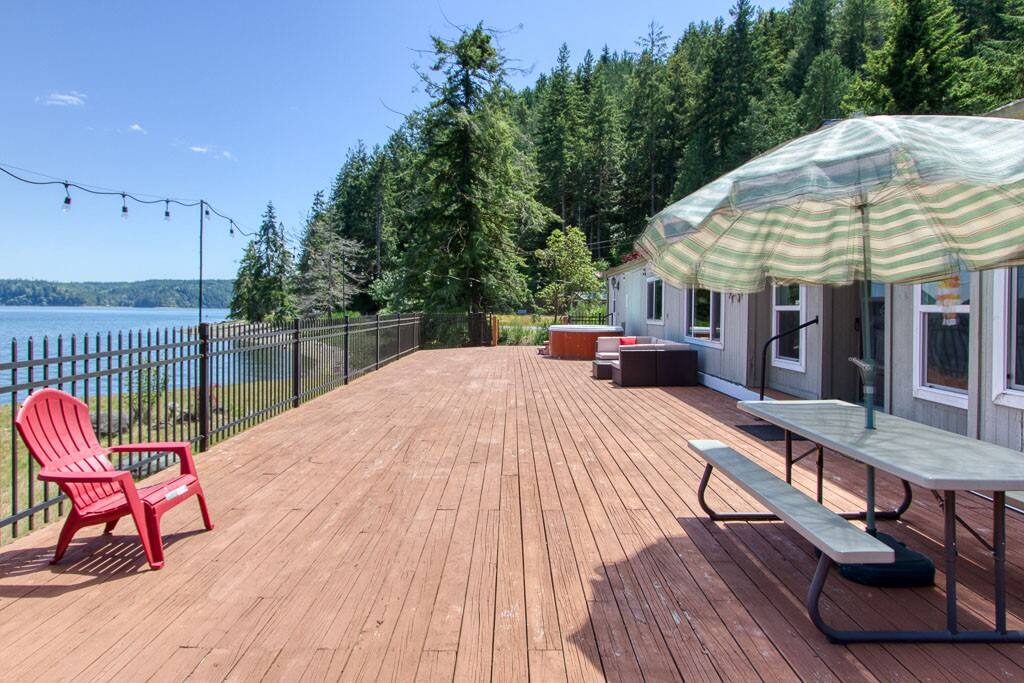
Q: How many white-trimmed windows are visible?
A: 5